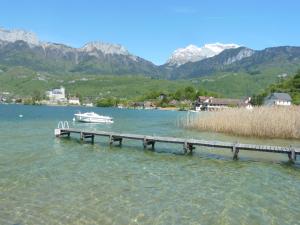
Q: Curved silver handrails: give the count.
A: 2